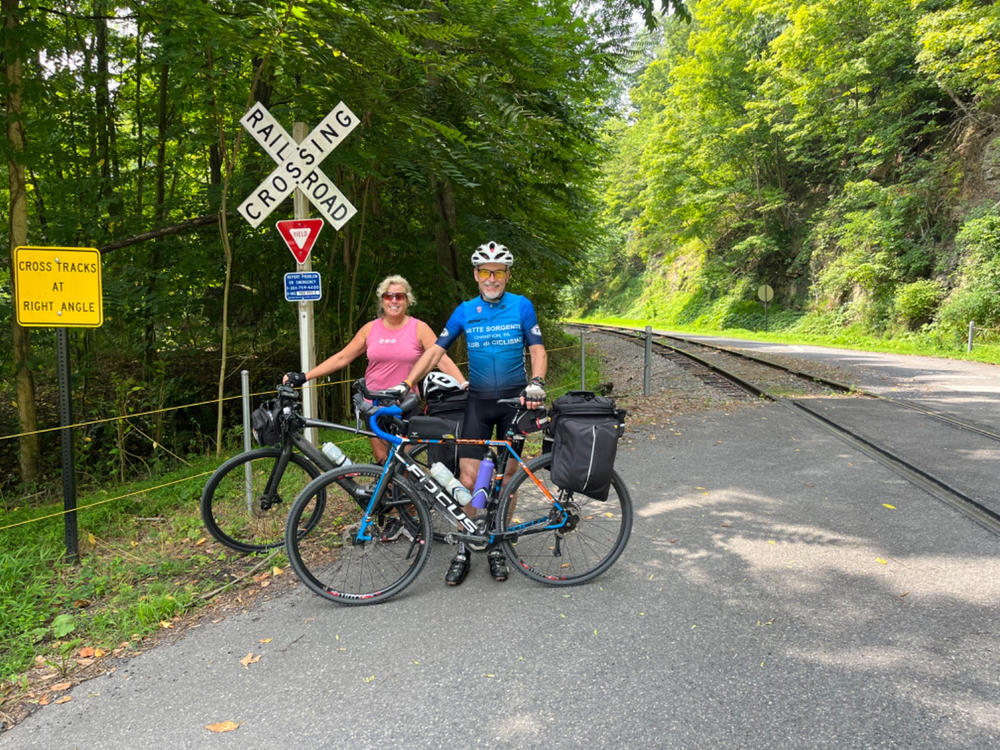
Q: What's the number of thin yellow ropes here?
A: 2